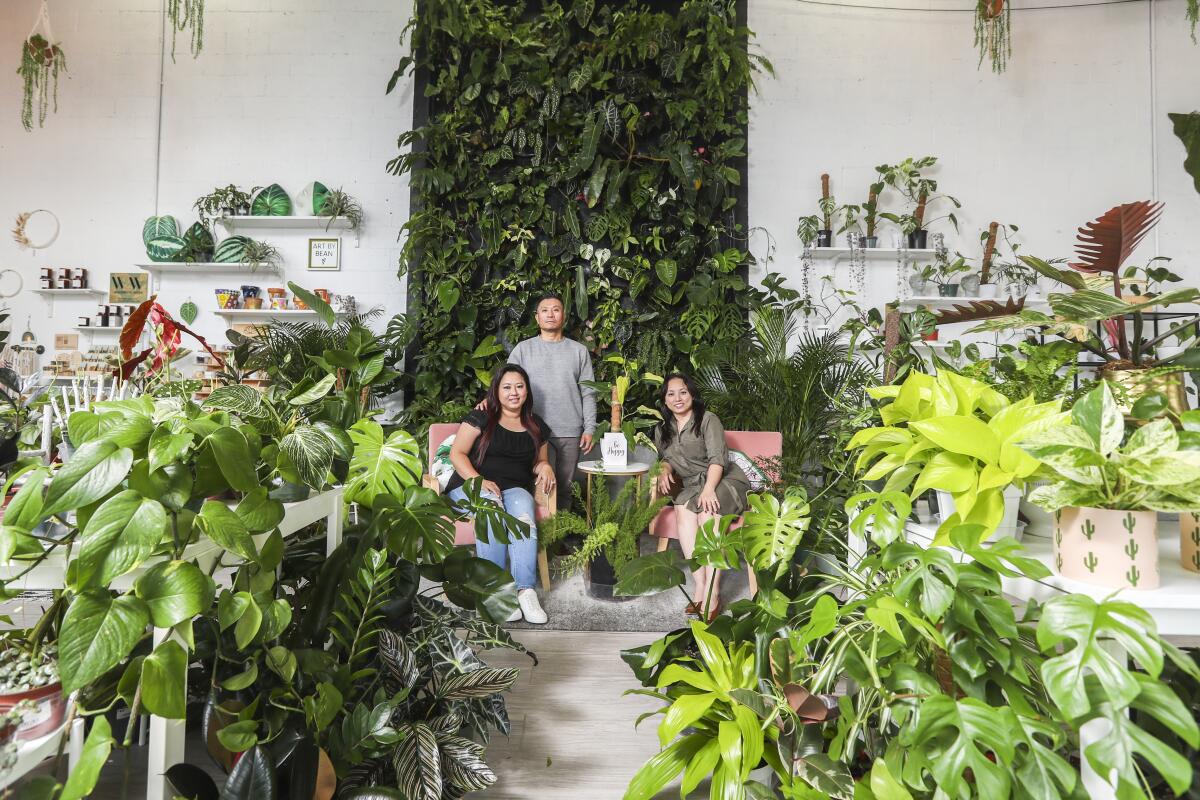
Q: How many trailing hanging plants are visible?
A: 4